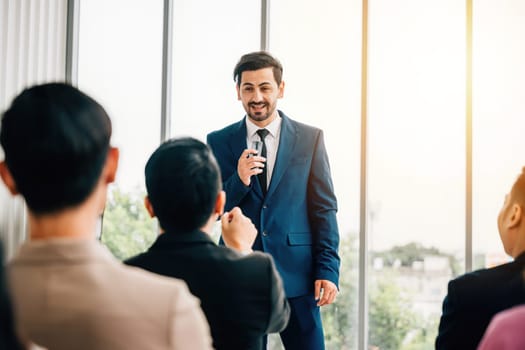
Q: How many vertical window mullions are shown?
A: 5